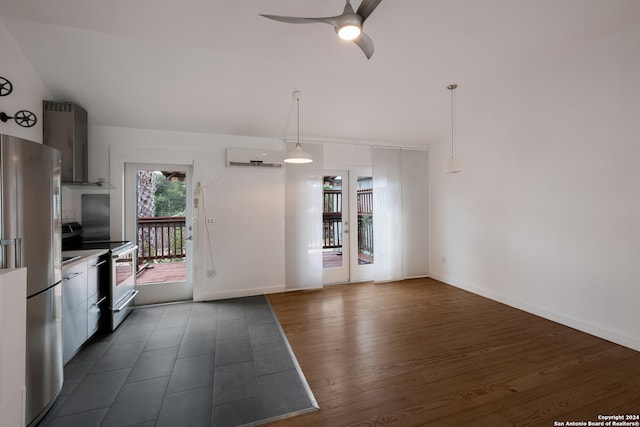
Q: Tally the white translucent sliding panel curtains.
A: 3